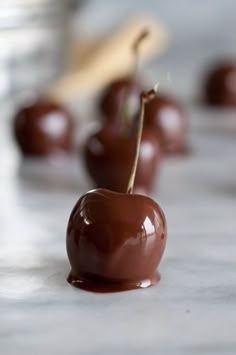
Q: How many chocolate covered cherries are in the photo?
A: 6